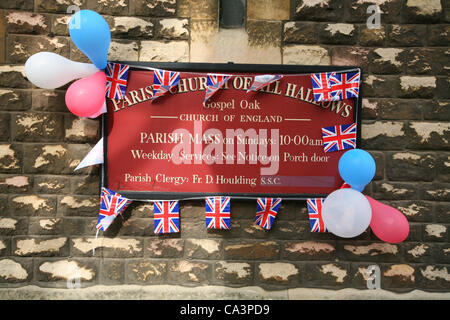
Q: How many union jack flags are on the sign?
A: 12